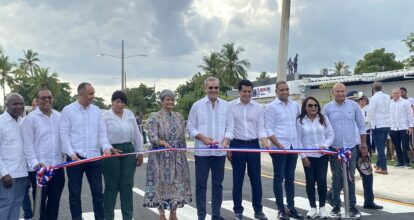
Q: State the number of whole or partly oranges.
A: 0